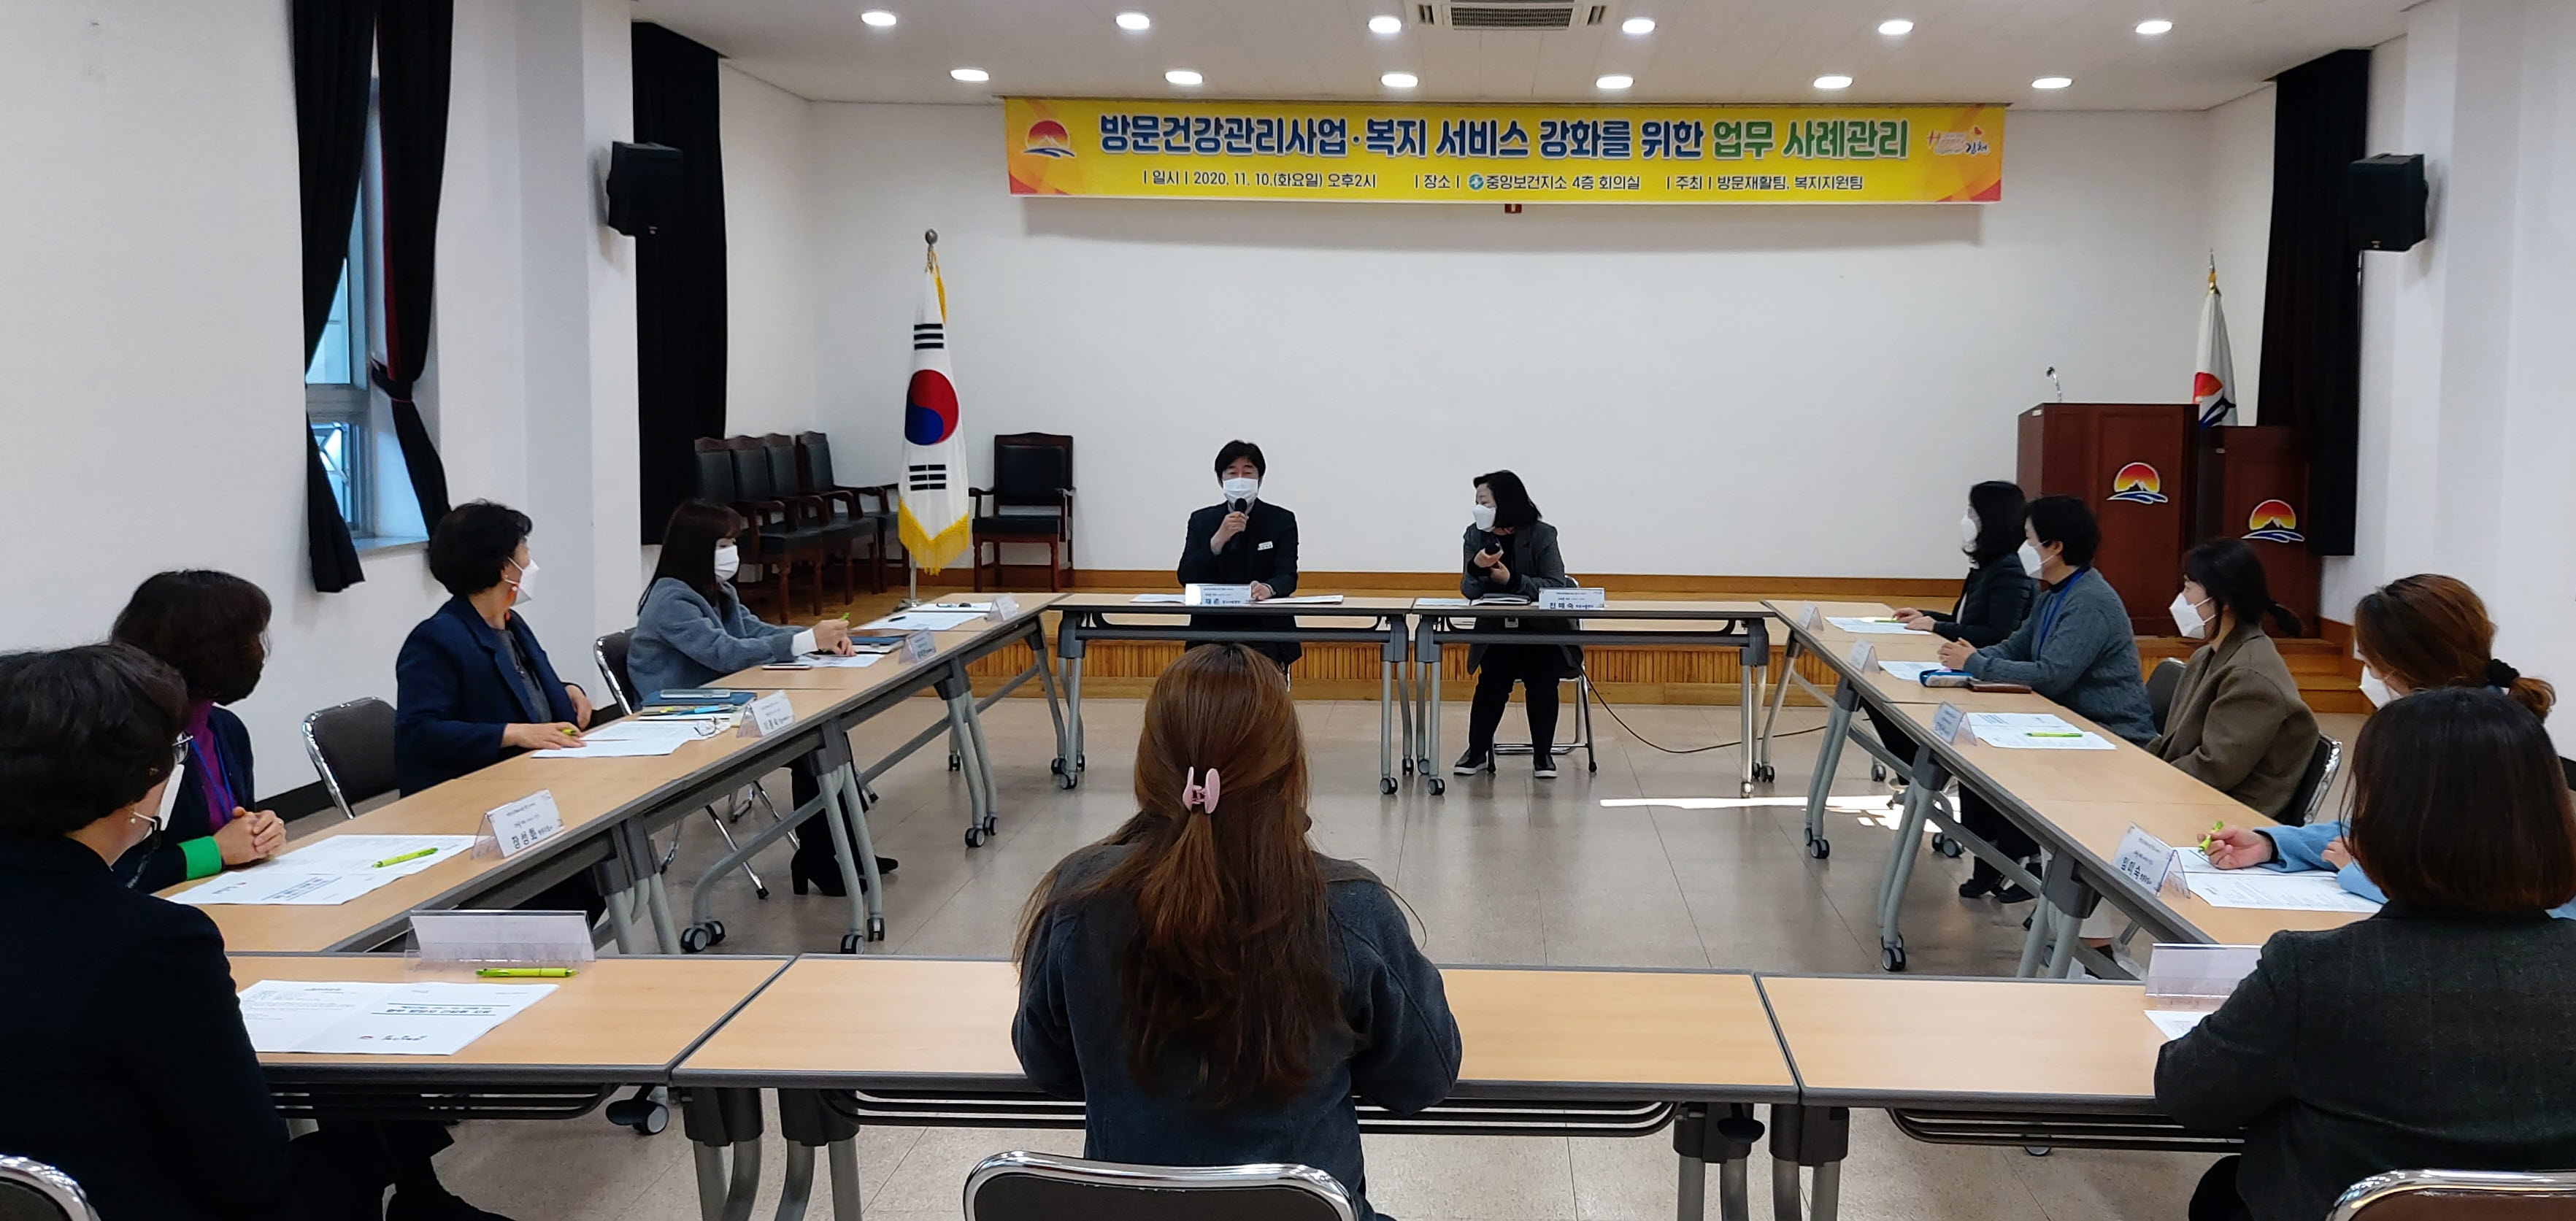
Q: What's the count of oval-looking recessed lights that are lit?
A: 12